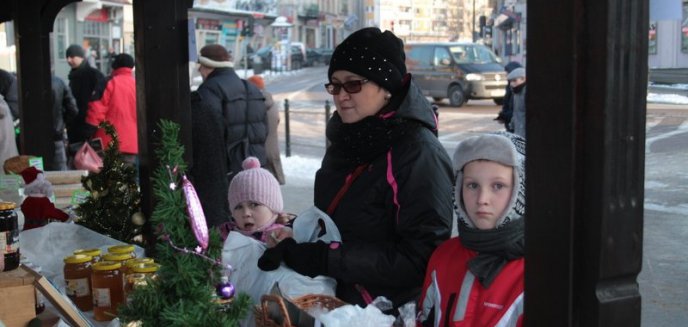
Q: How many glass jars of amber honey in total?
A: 7